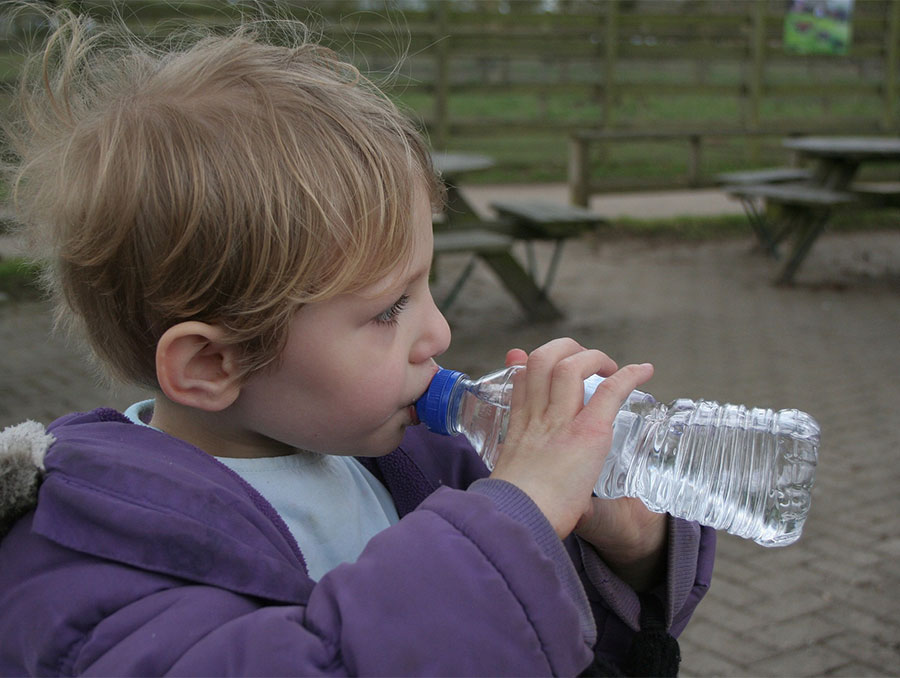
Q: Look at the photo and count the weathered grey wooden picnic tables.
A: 2